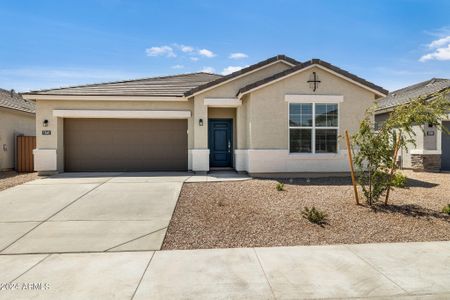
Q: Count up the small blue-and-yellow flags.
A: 0